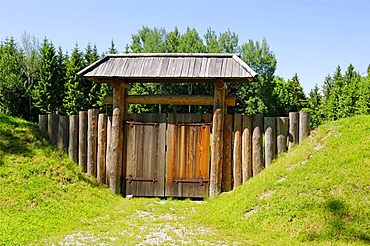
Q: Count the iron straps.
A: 4